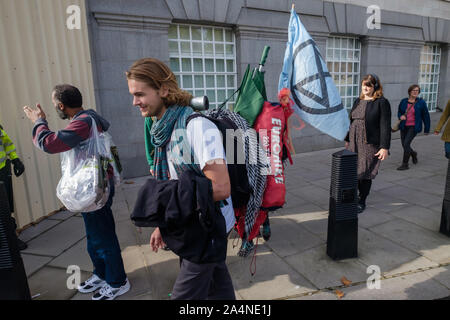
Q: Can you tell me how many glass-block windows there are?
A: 3